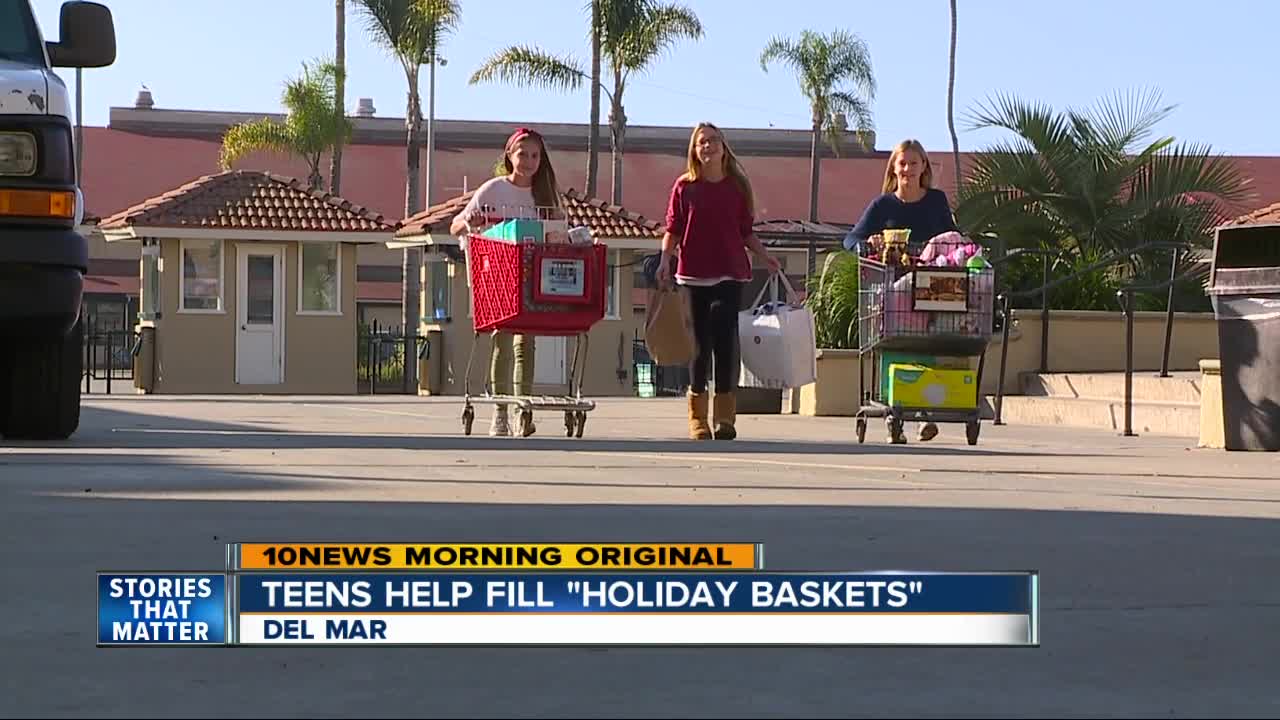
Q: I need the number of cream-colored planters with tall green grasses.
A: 1